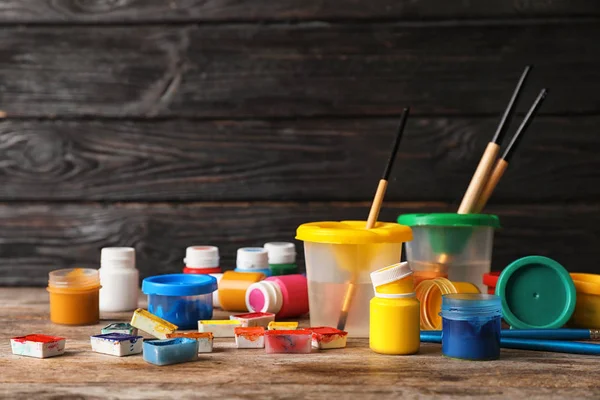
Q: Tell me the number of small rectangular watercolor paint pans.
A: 12